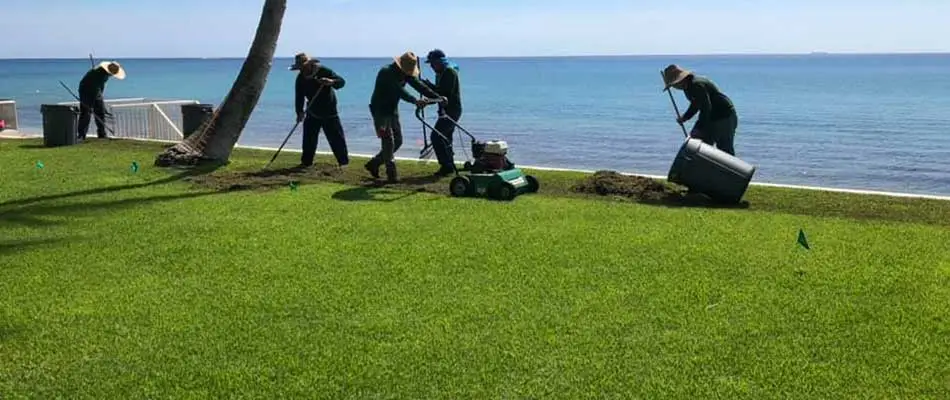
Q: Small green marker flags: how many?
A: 4